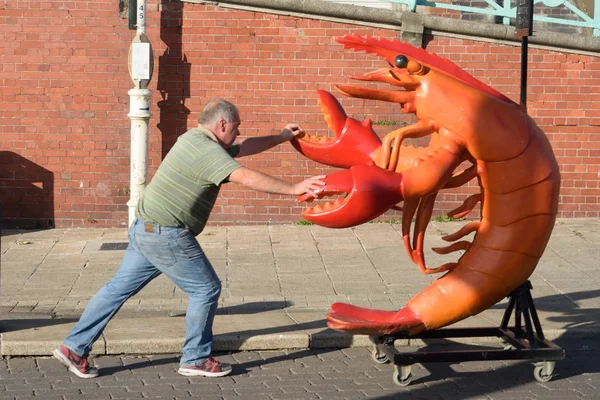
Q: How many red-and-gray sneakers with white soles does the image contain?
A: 2